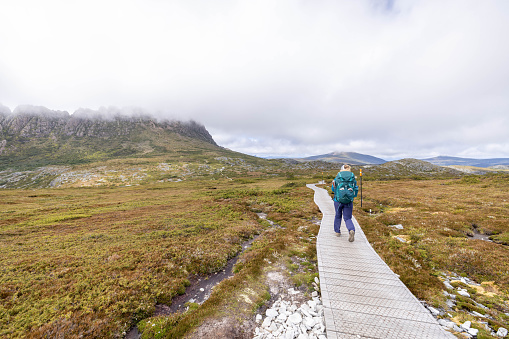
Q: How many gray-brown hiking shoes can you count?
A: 2